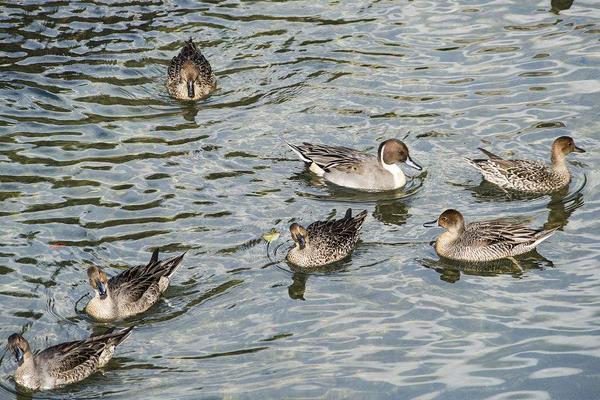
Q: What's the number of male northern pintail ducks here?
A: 1